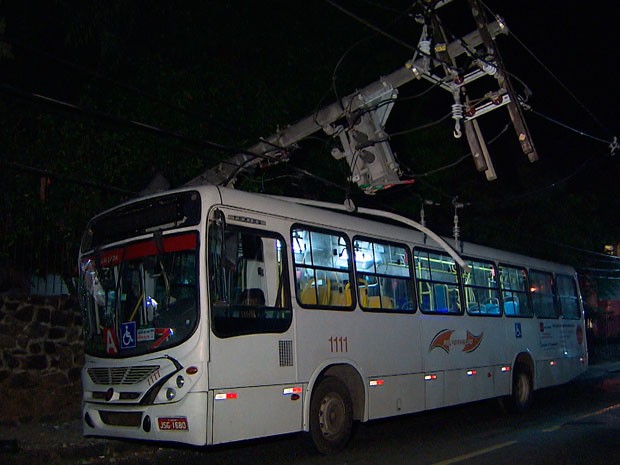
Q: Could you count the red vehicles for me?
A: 0